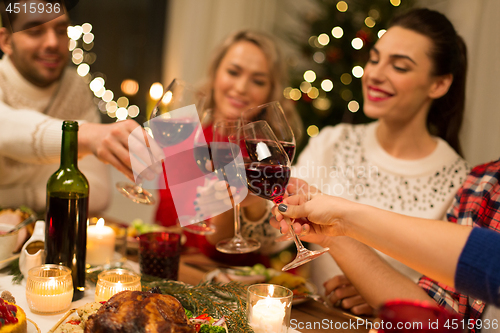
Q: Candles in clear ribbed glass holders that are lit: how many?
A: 2